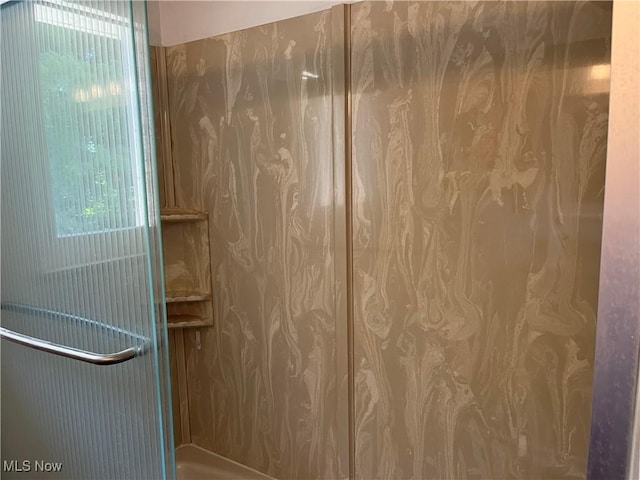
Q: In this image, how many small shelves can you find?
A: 3